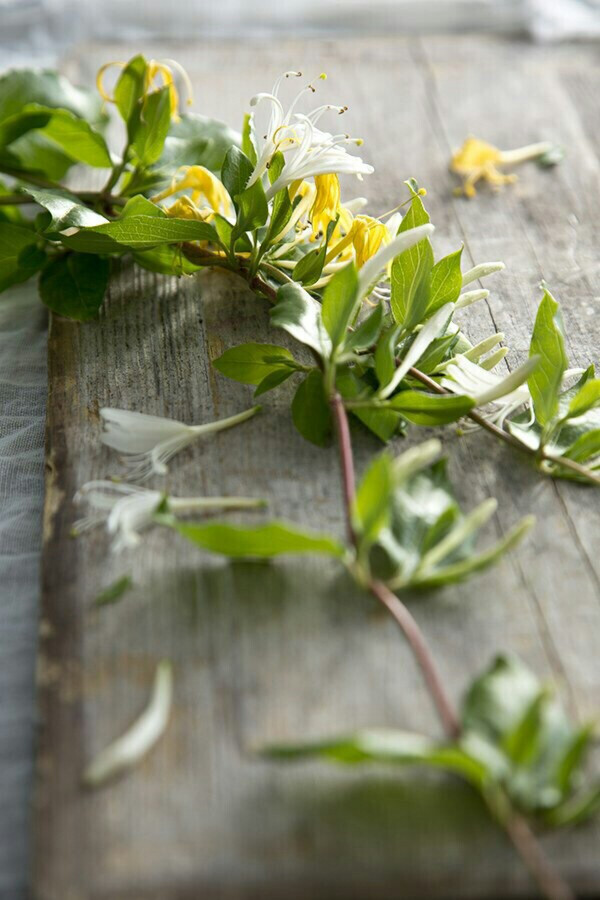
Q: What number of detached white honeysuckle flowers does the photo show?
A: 3